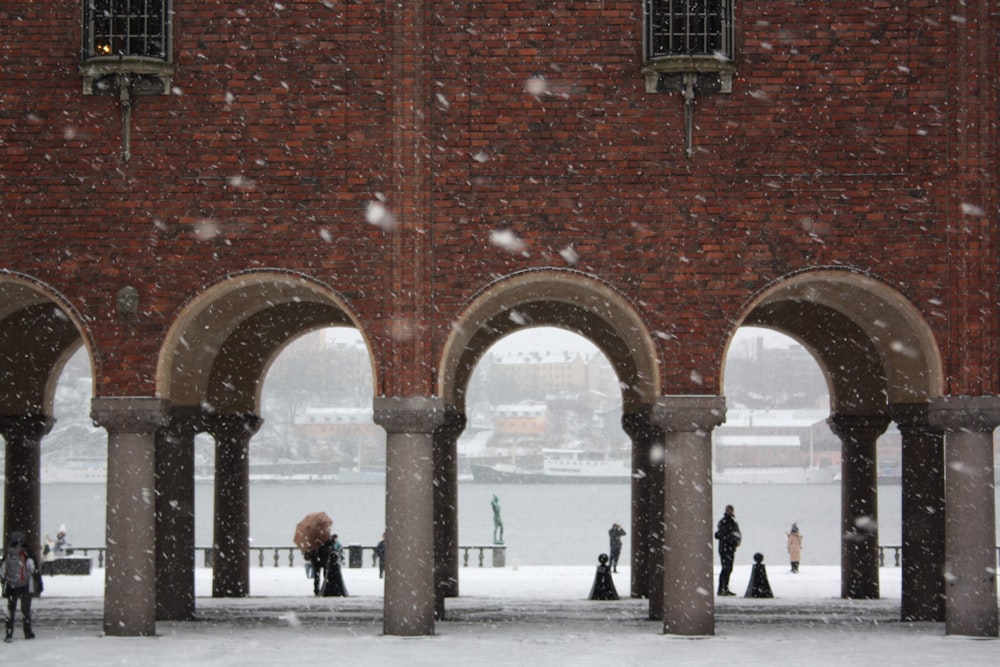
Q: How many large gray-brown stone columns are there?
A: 4